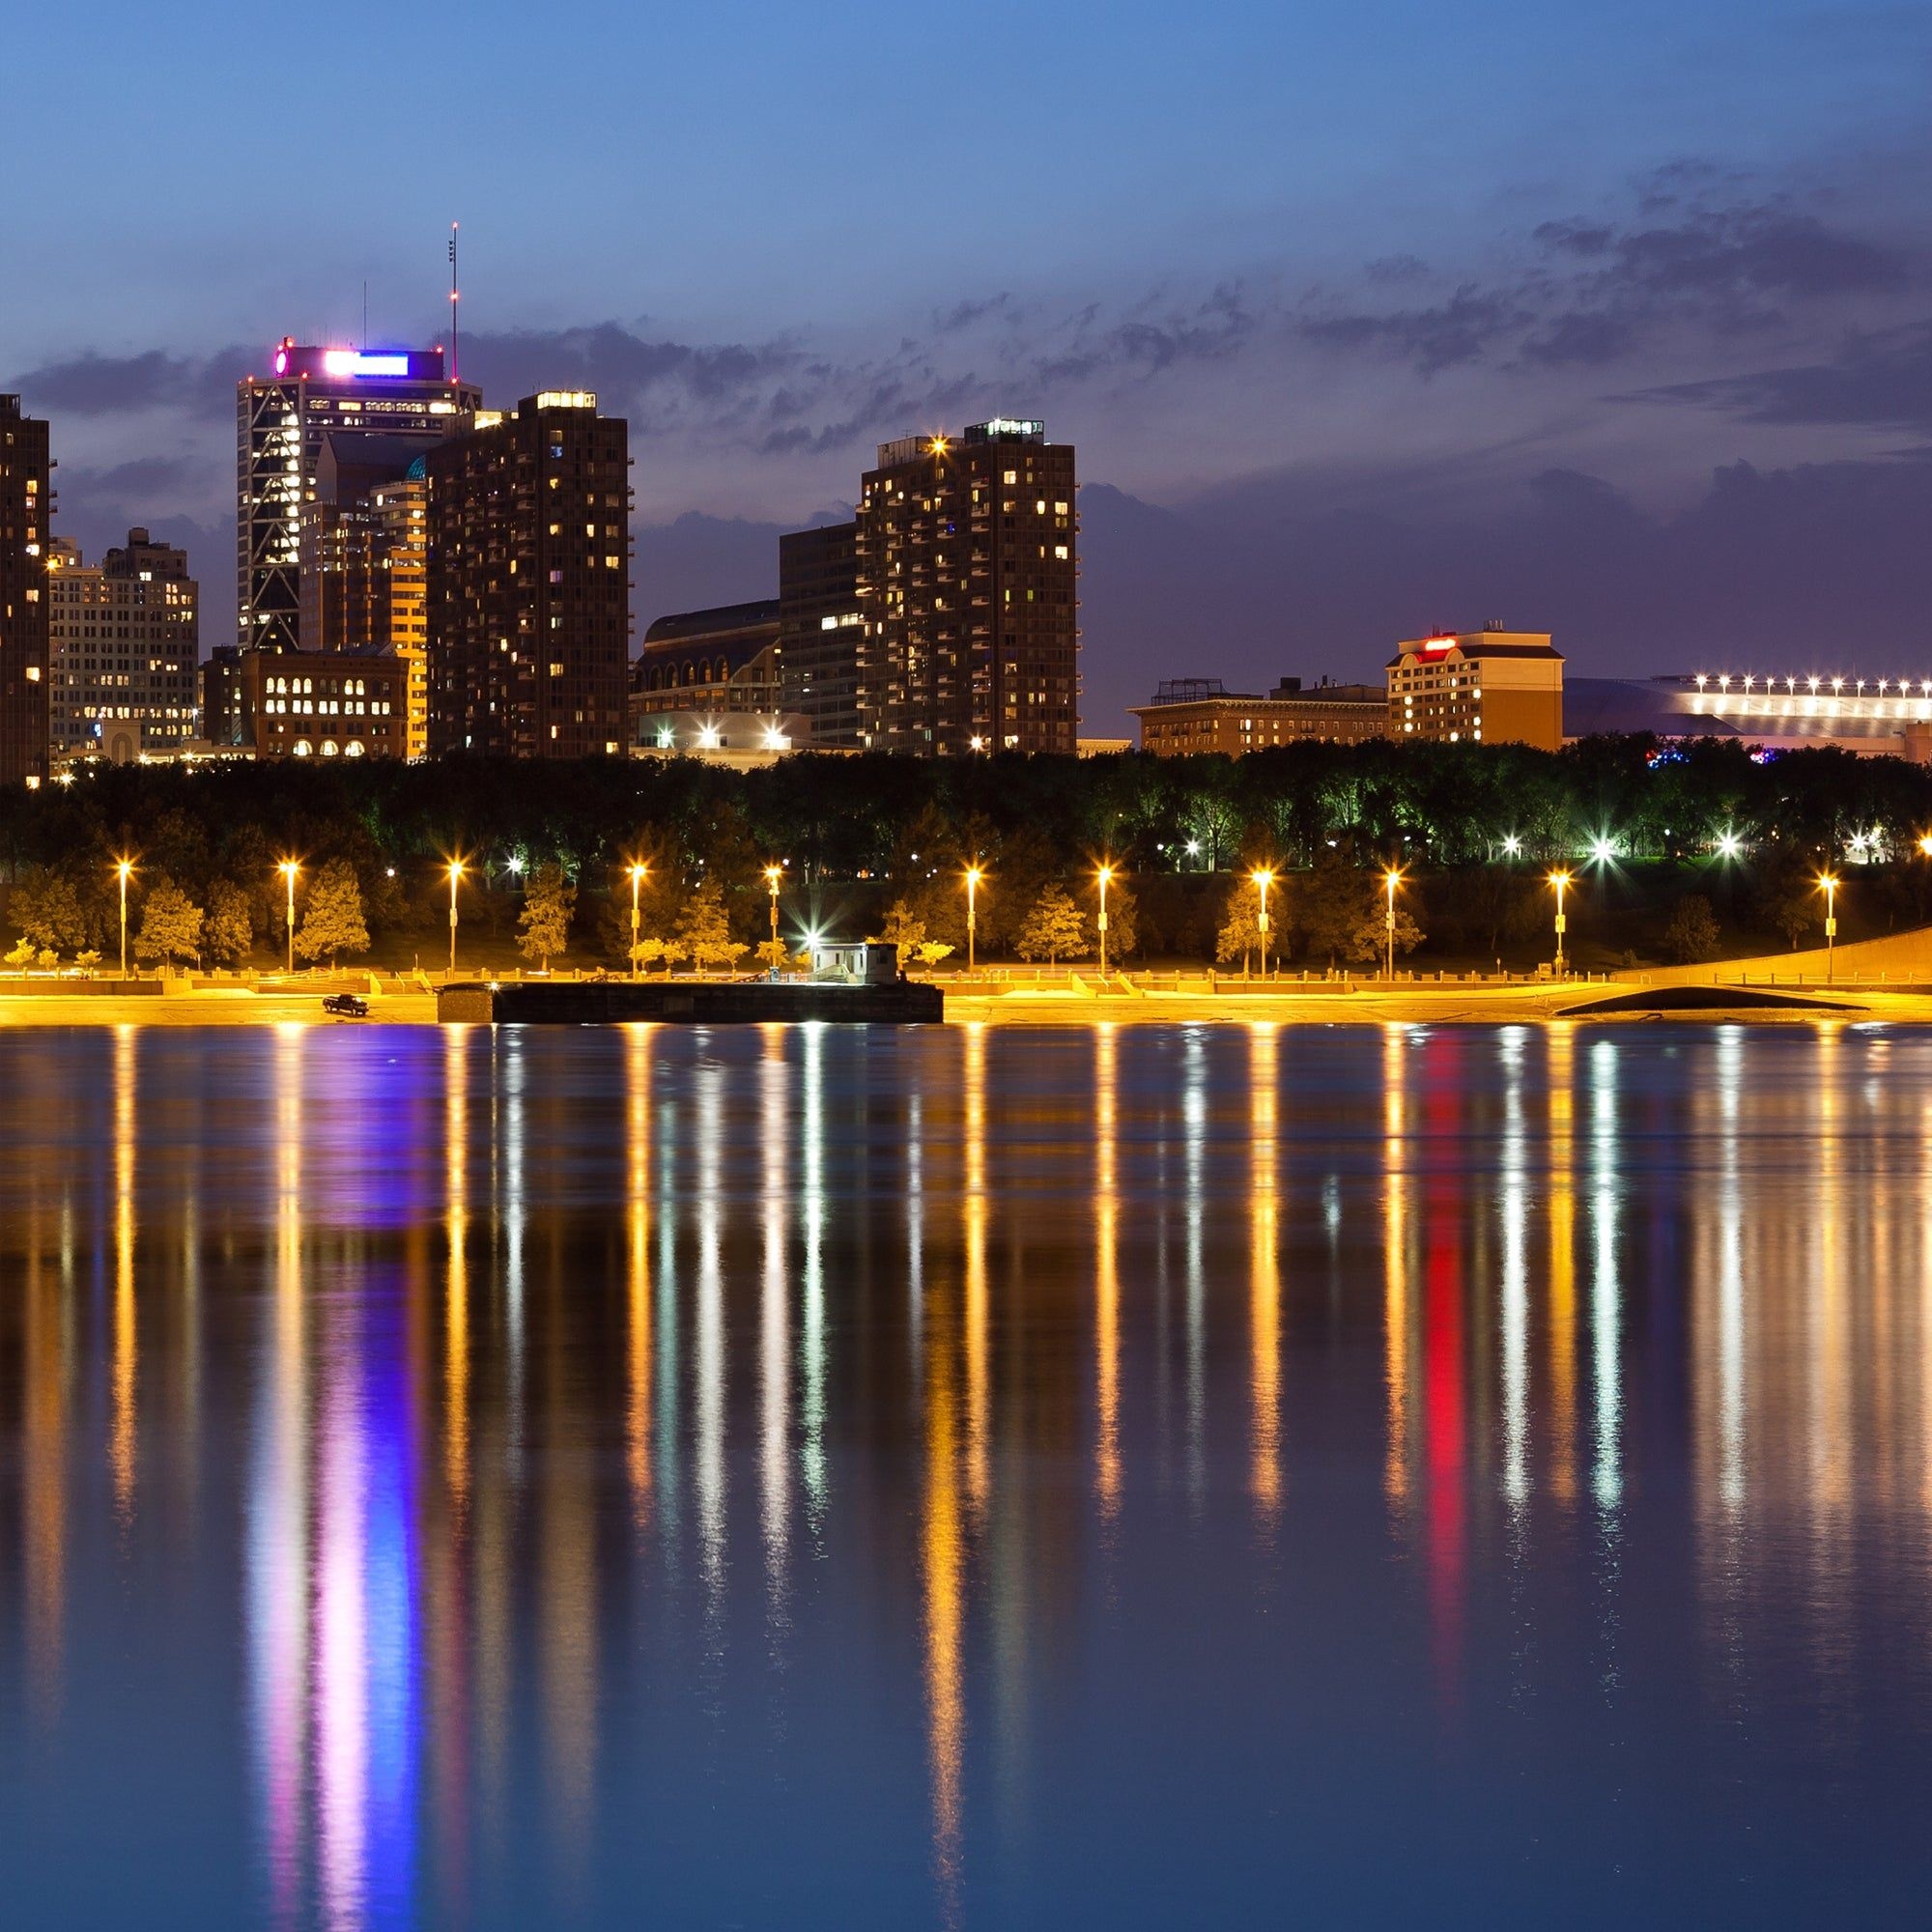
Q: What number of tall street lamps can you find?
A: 11